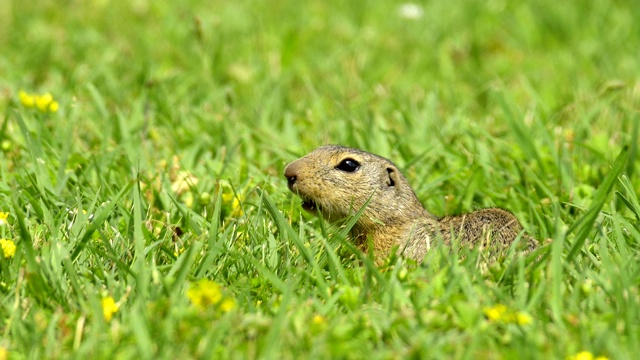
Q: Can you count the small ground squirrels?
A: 1